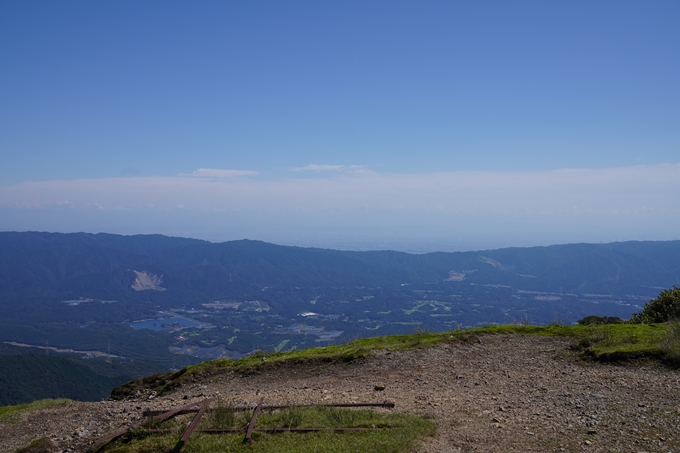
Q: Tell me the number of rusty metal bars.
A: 5